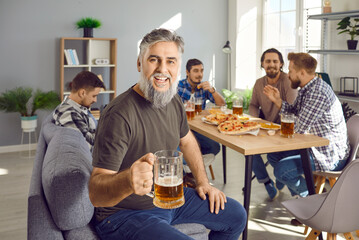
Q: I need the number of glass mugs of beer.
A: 5